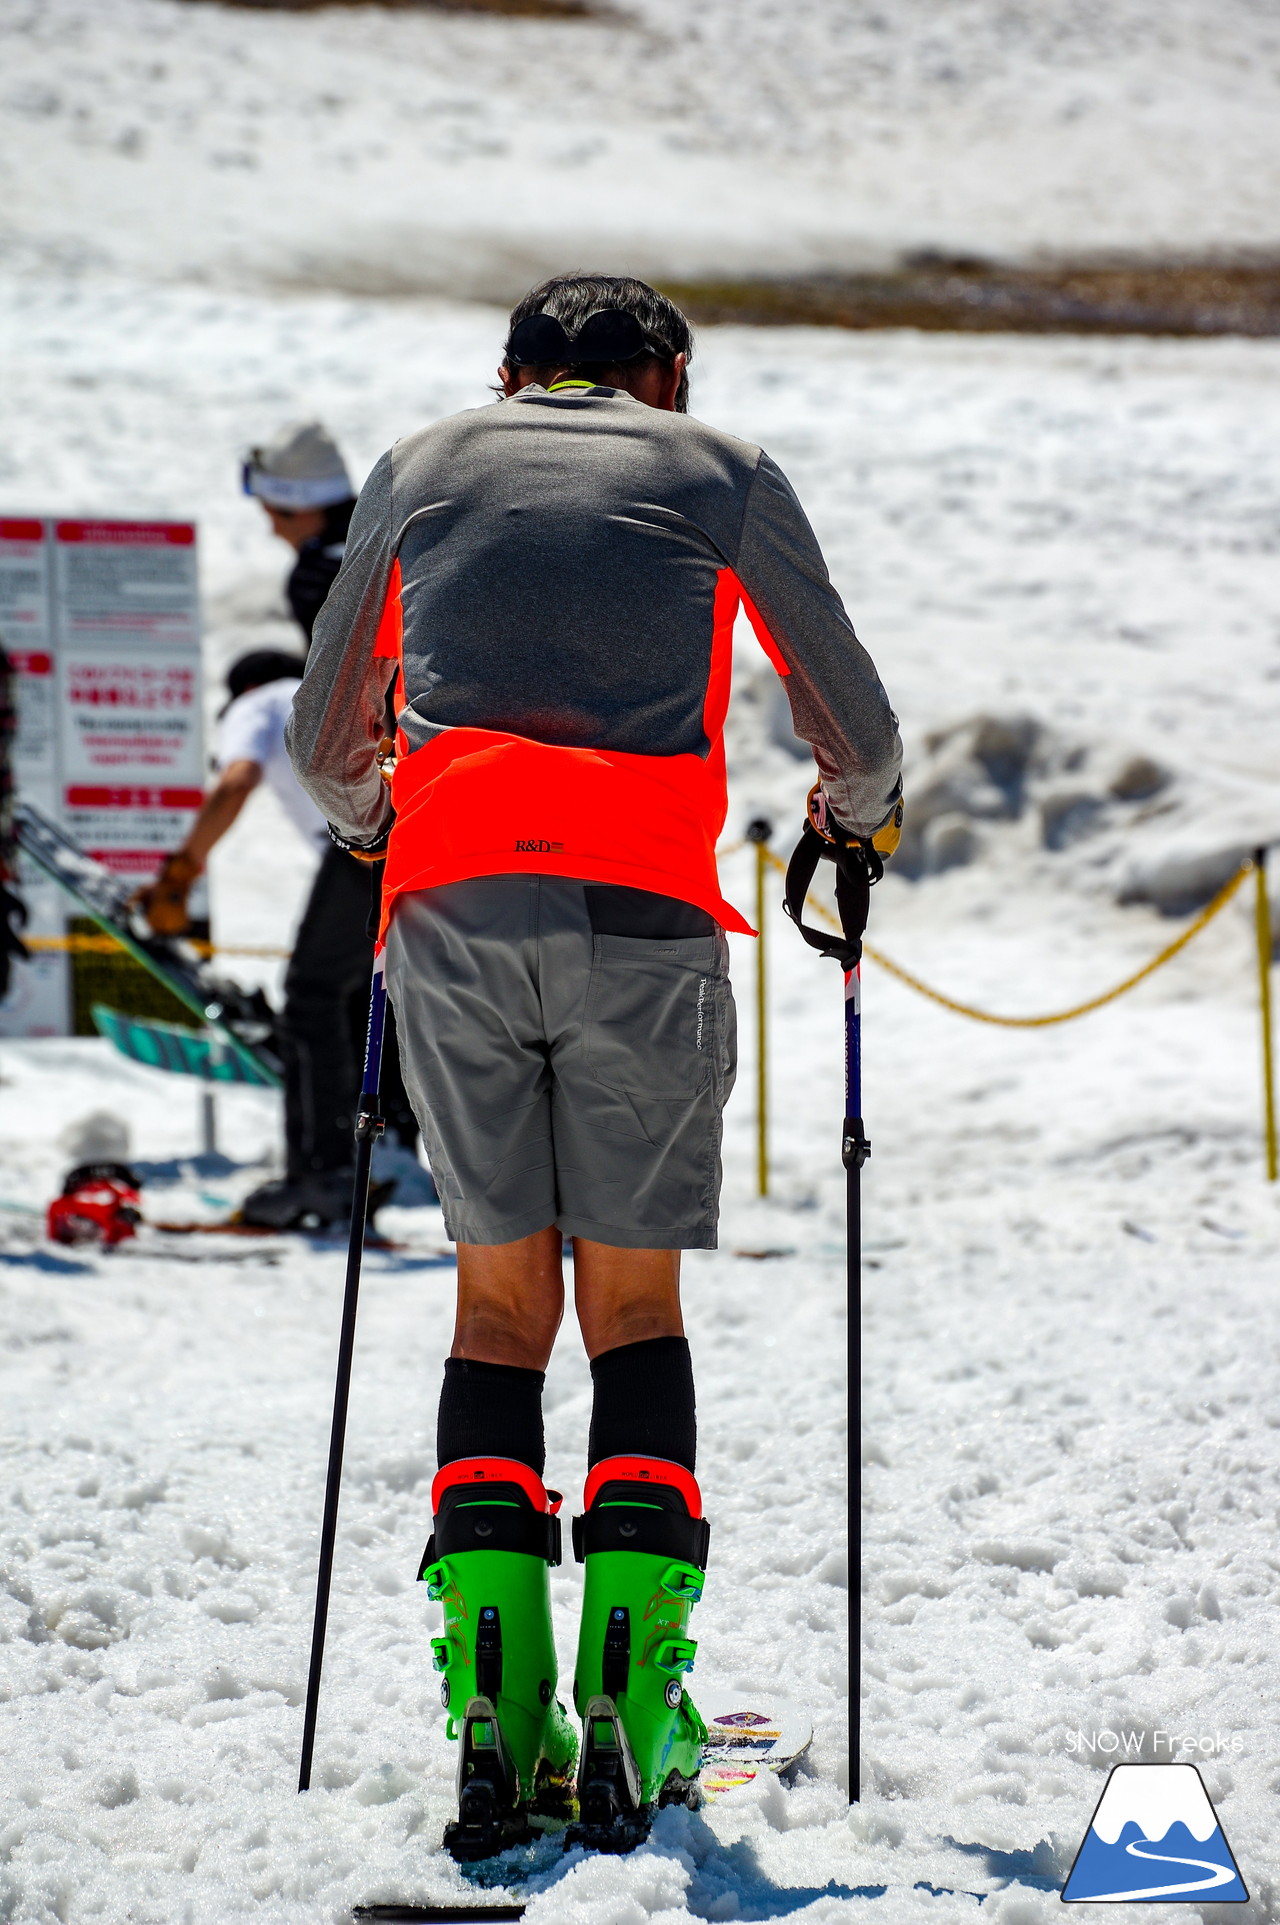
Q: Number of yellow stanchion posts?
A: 2